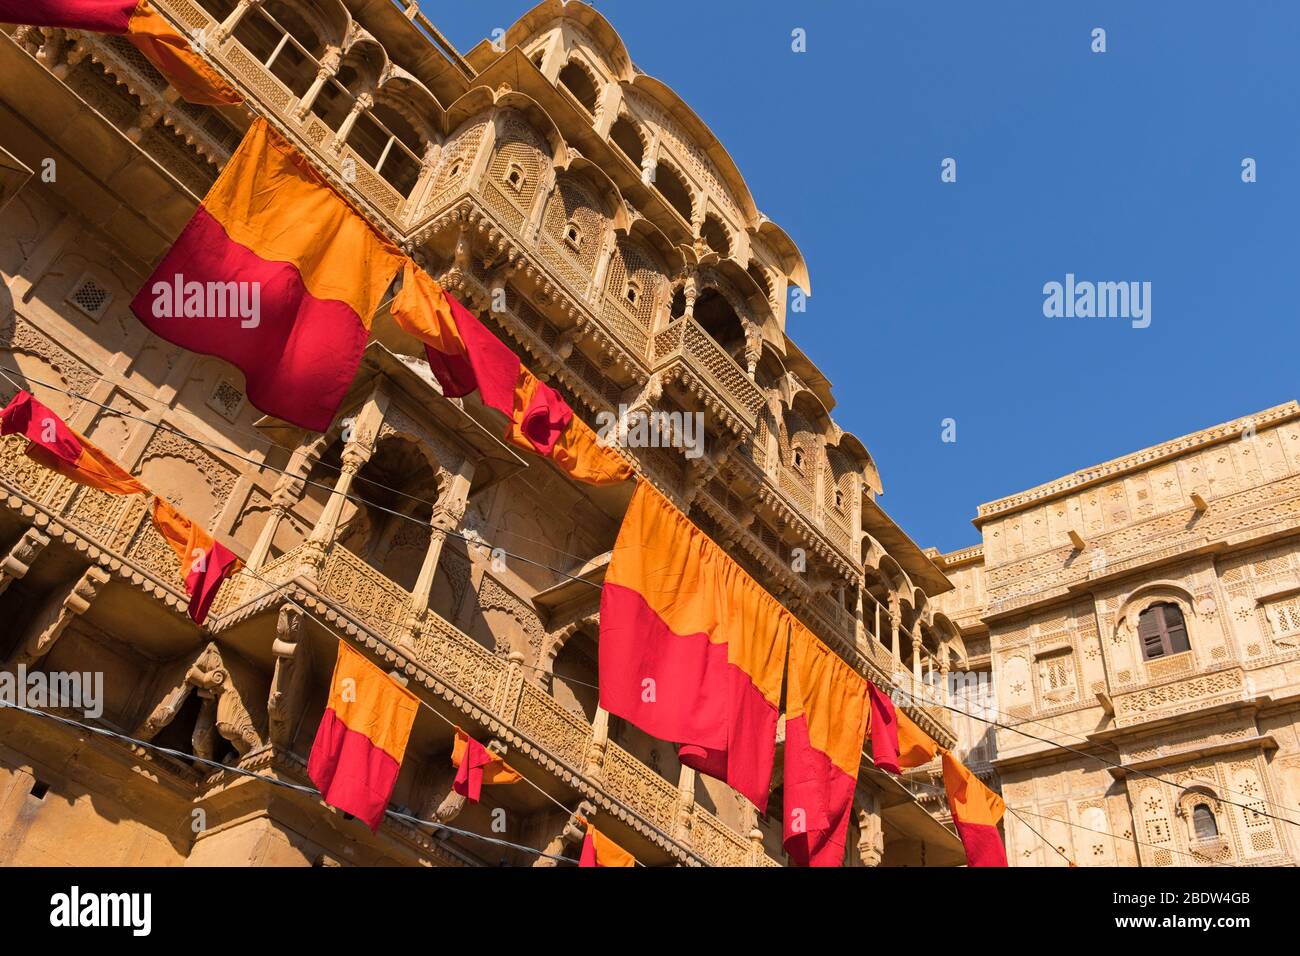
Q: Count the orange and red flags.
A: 14